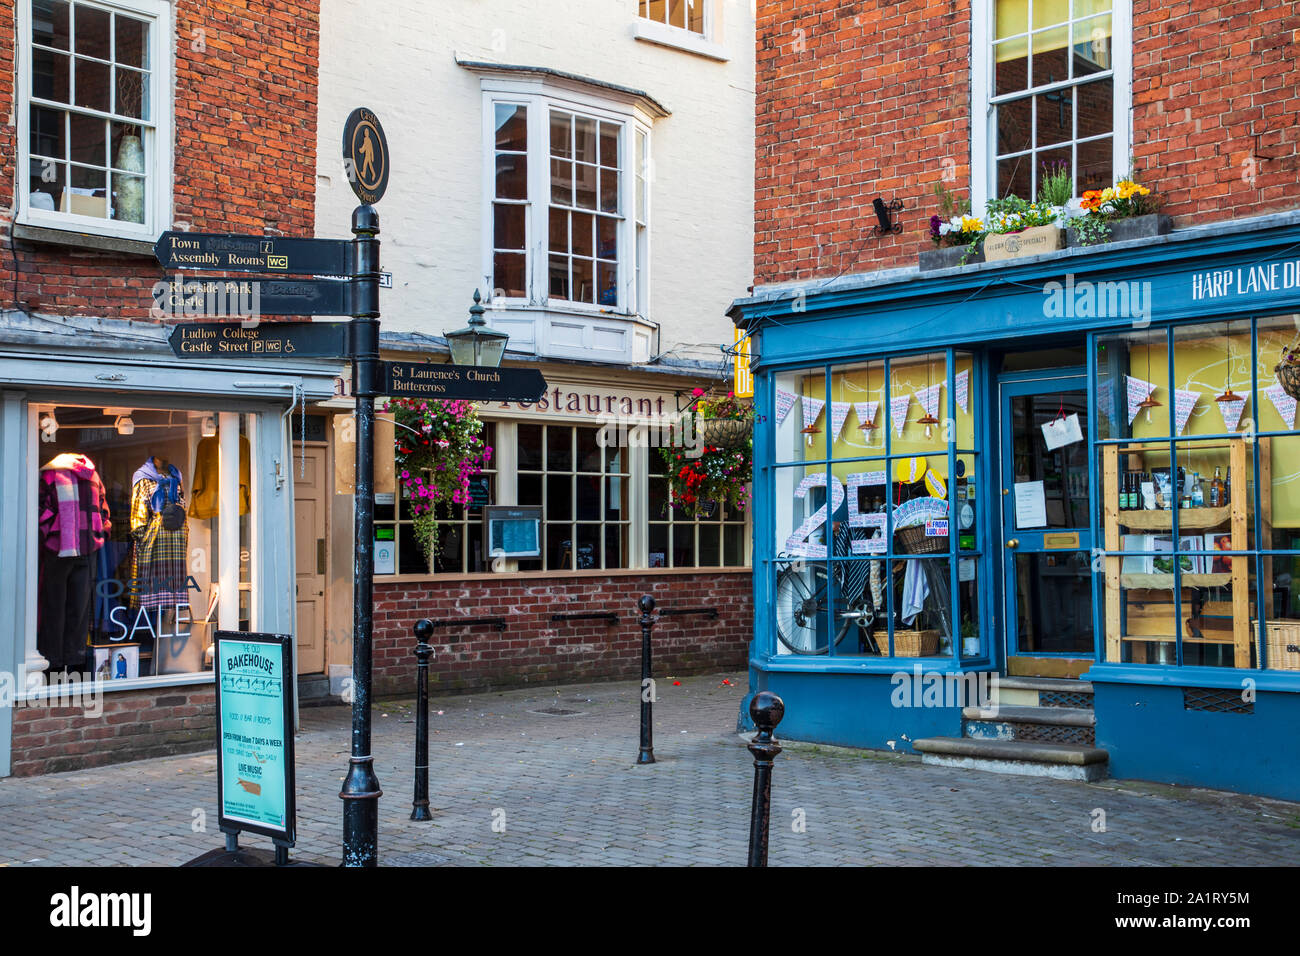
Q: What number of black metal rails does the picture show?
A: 3